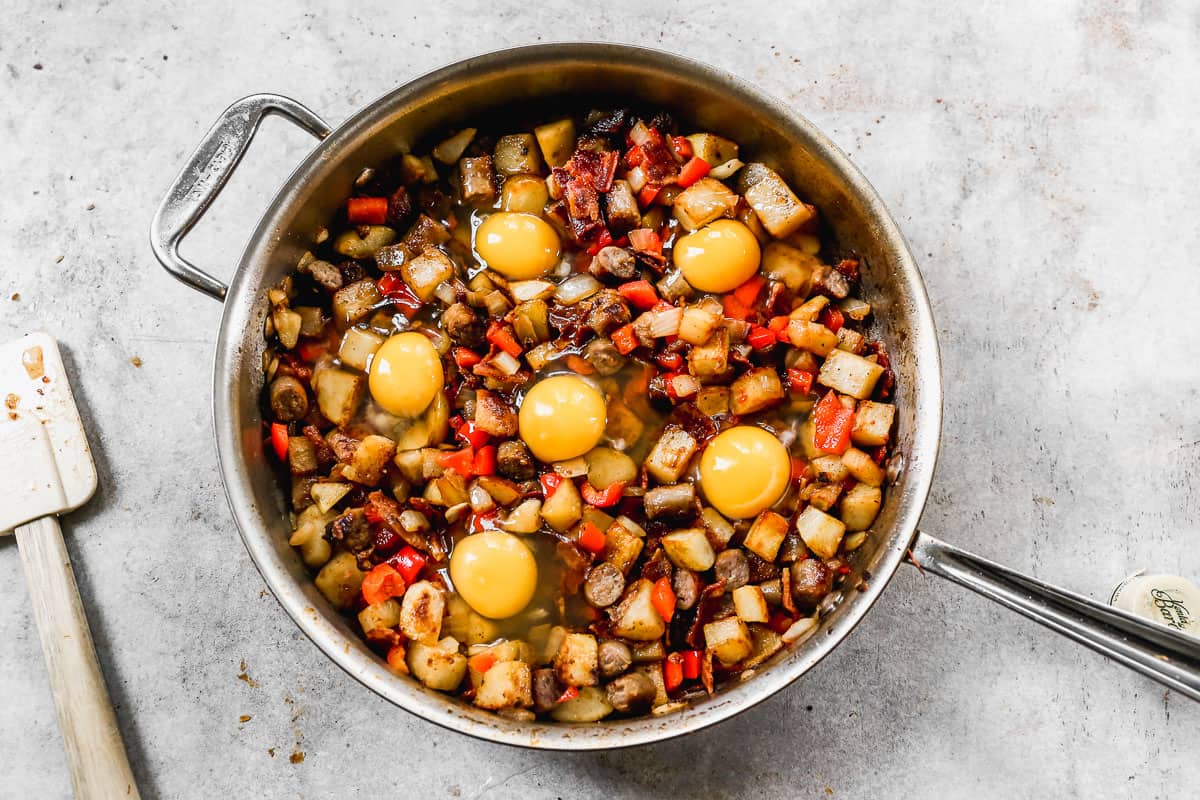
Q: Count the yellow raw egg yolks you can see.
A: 6